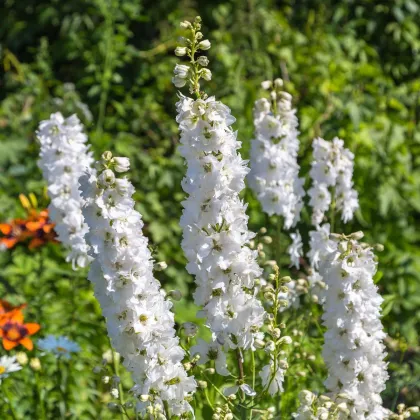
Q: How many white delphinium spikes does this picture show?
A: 6